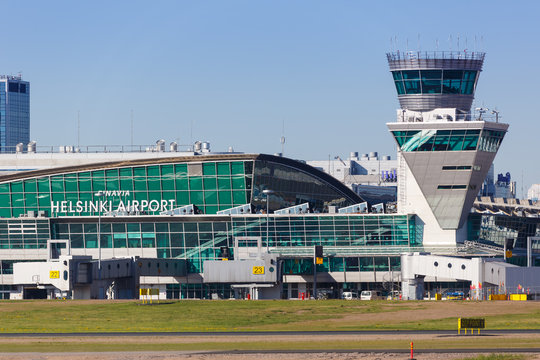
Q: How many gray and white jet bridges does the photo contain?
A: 3